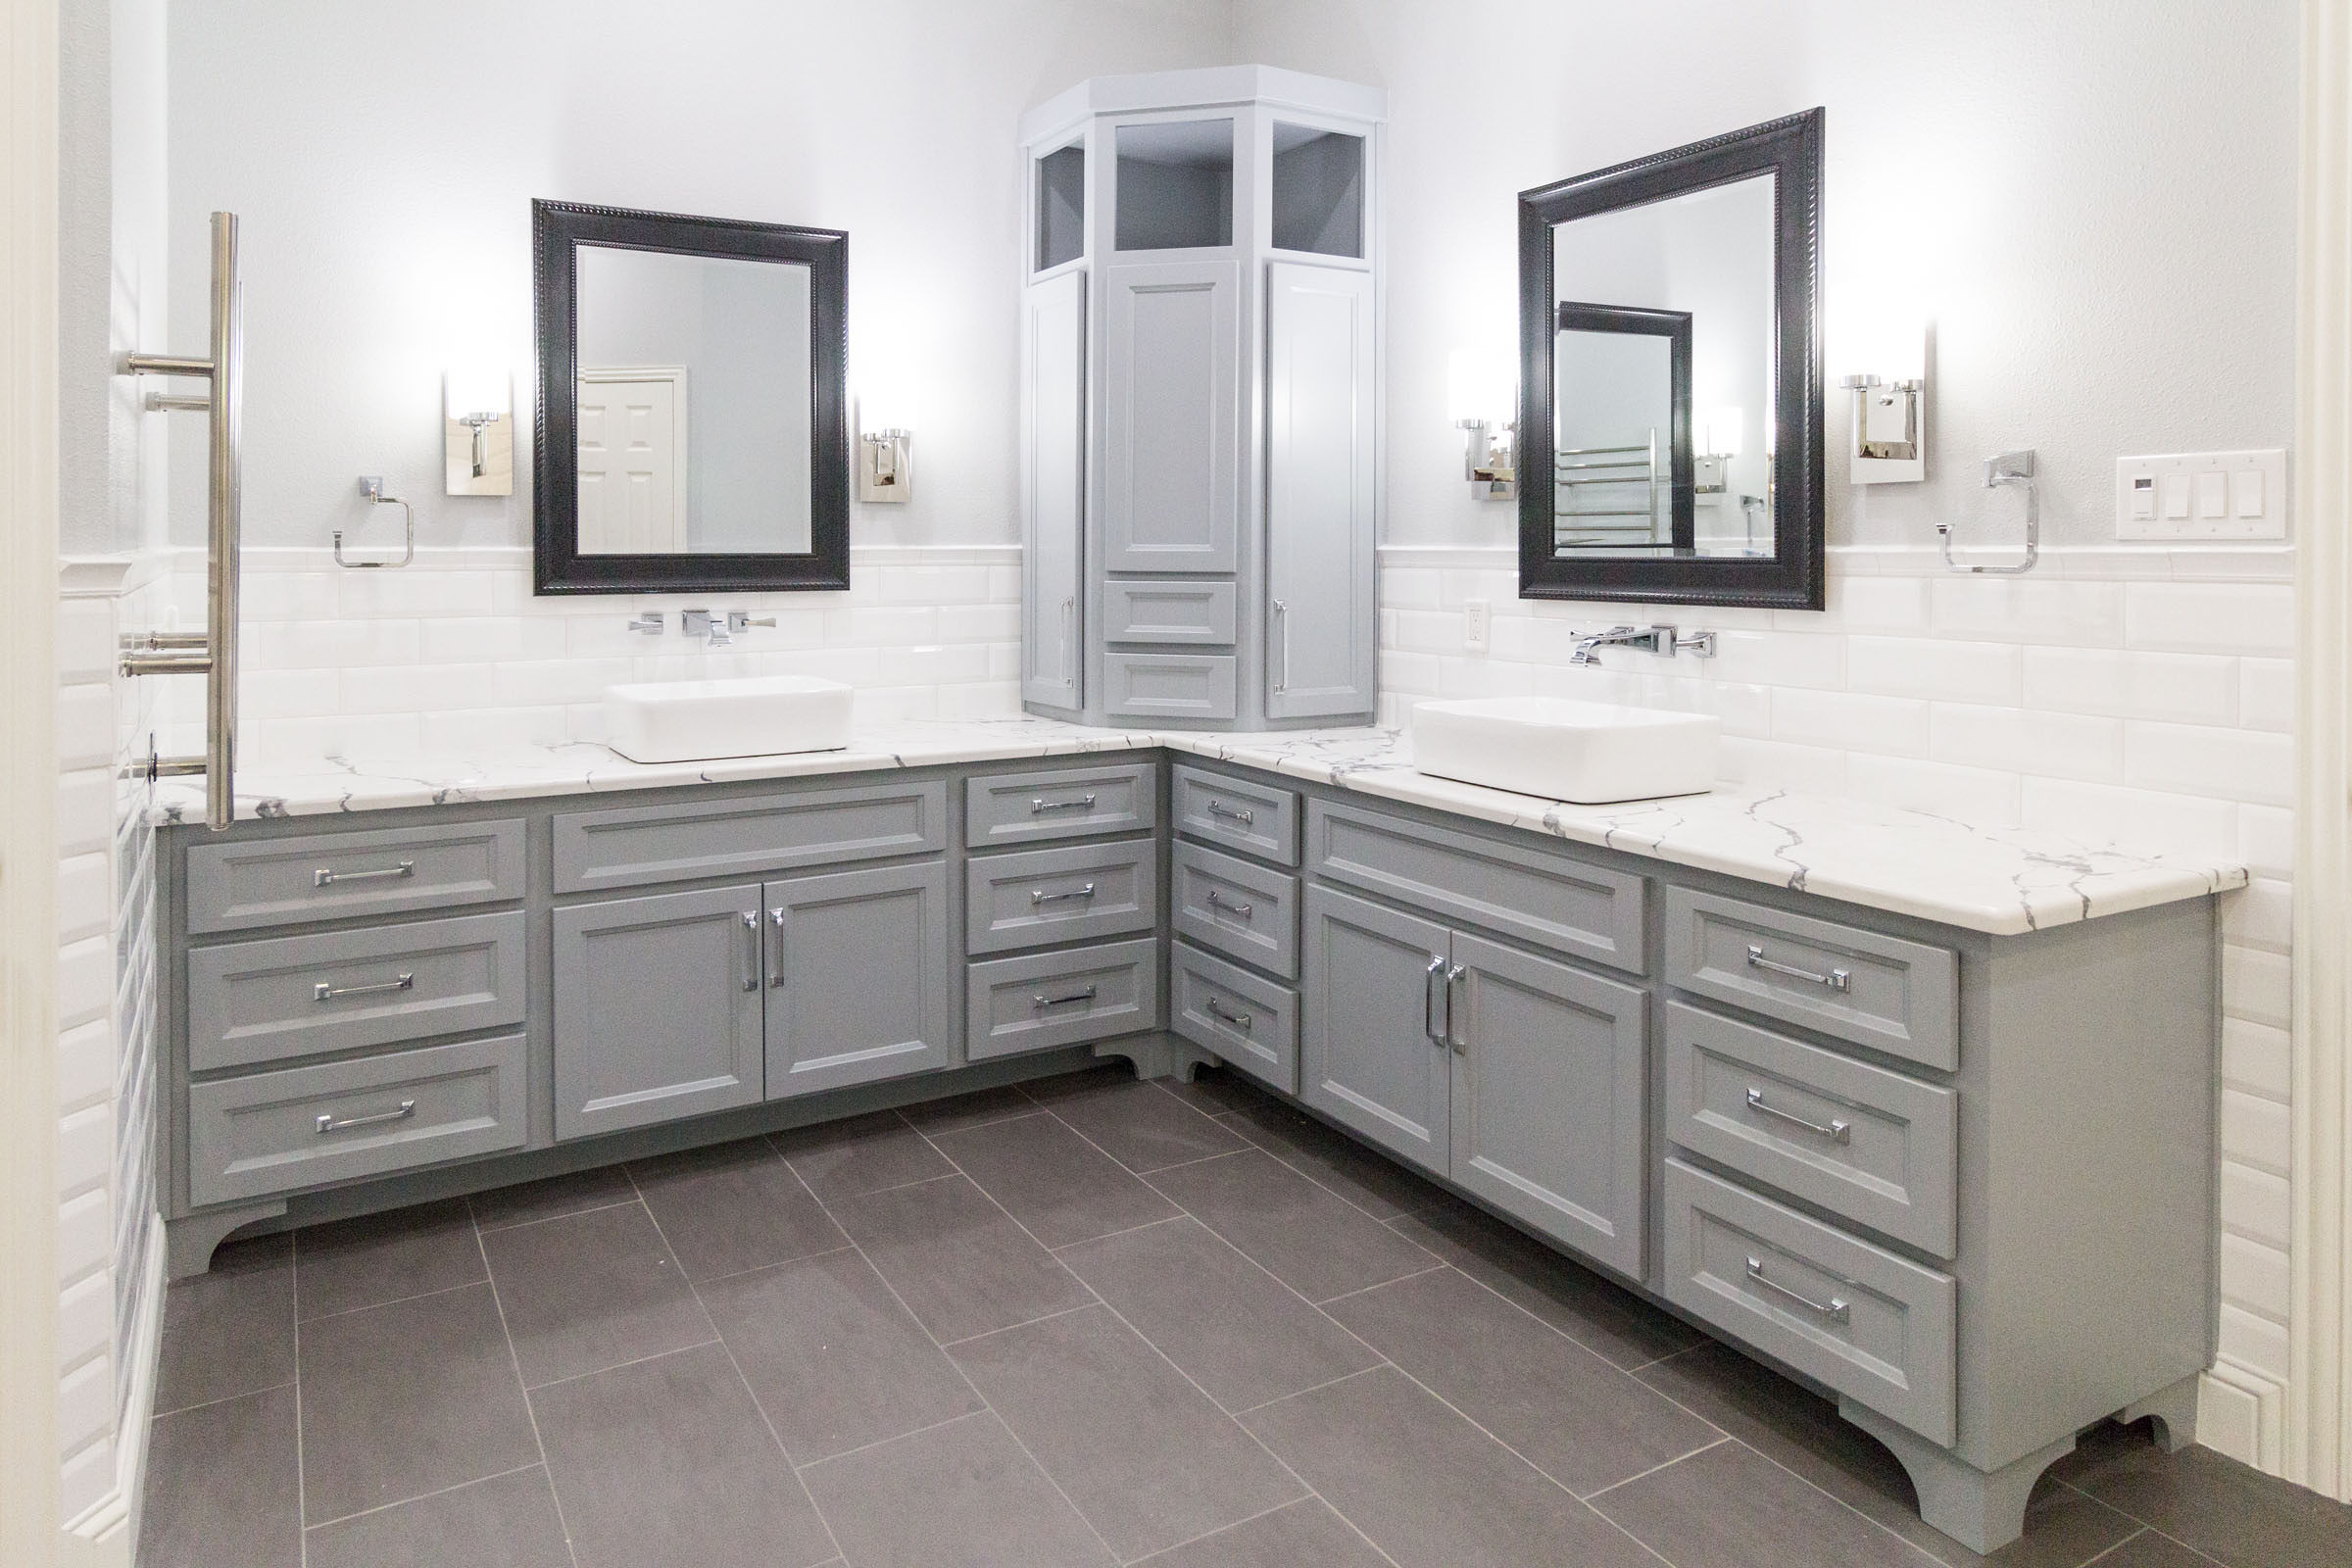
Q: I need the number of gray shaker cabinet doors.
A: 7